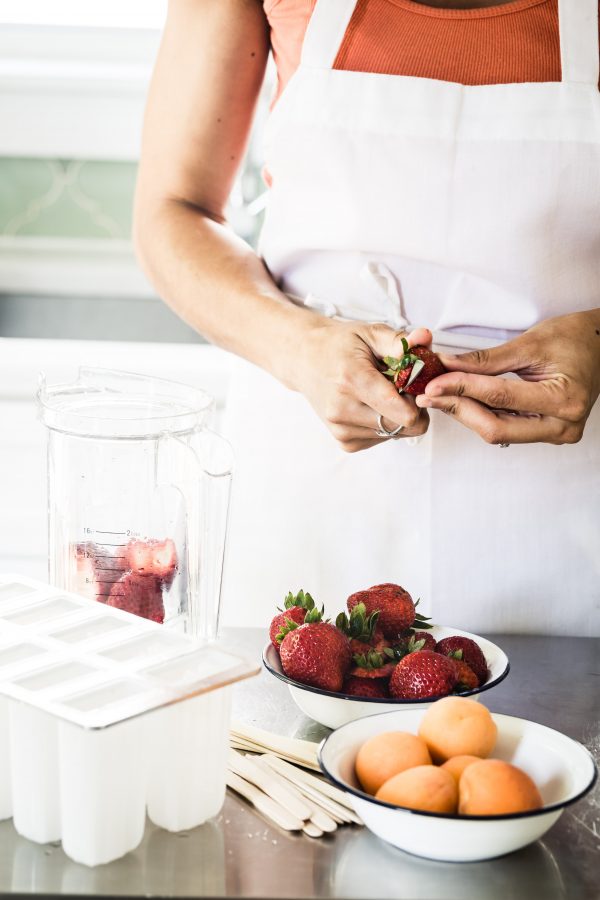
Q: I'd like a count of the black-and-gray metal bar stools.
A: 0